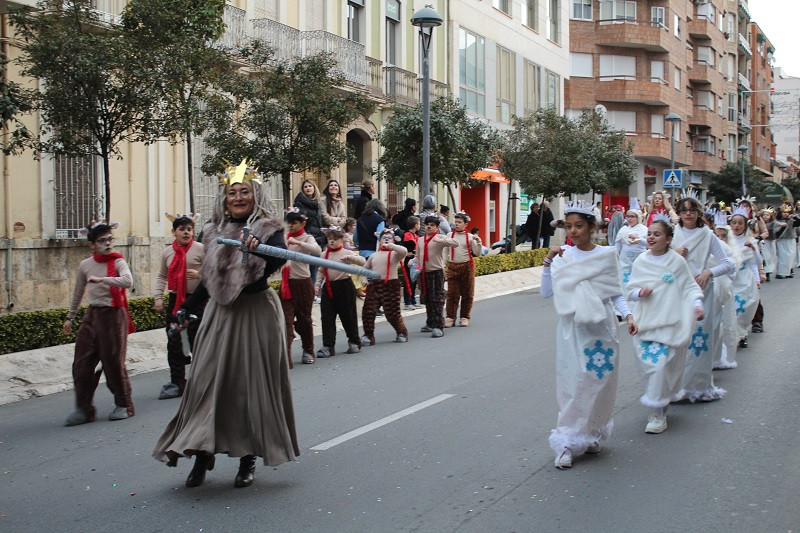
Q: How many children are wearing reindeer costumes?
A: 7